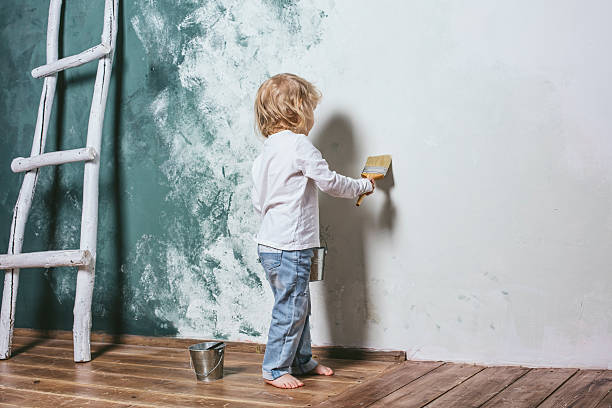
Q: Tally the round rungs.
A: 3